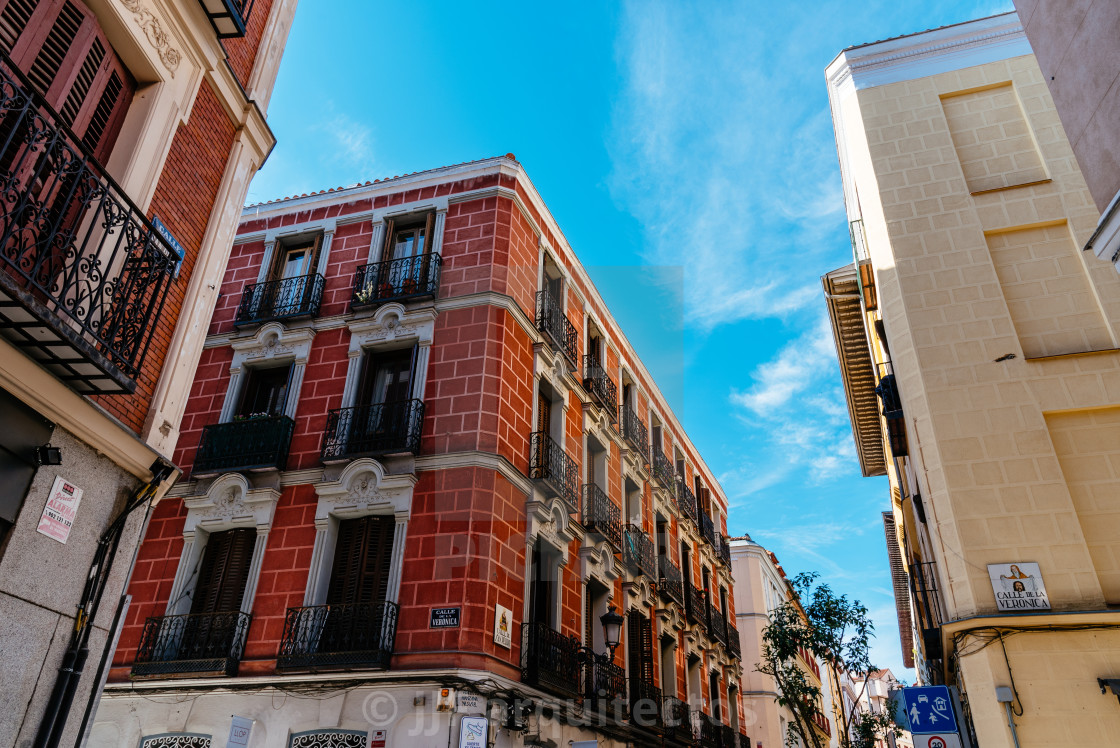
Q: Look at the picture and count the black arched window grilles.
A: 2